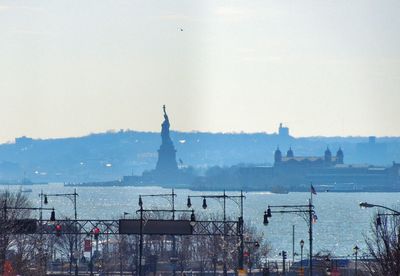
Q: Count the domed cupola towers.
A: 4